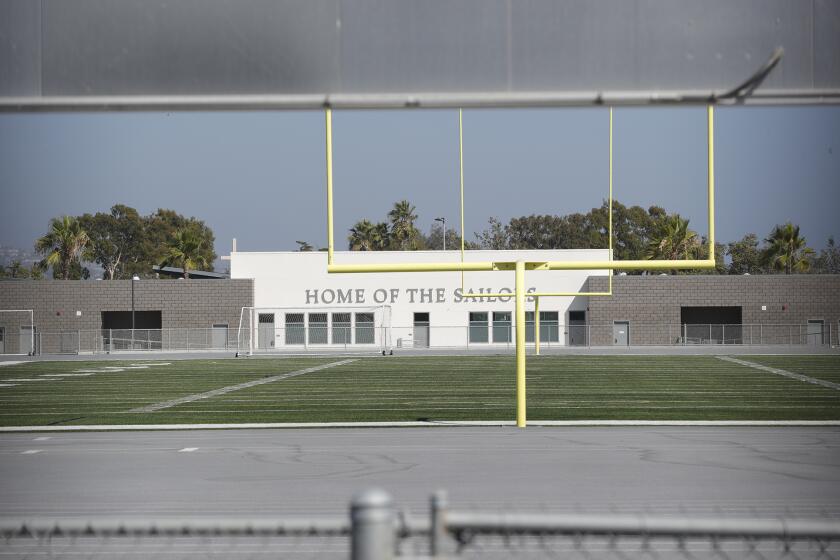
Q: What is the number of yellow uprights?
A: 4